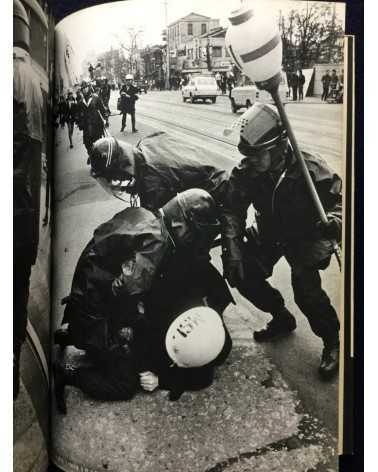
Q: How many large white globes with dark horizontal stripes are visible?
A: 1